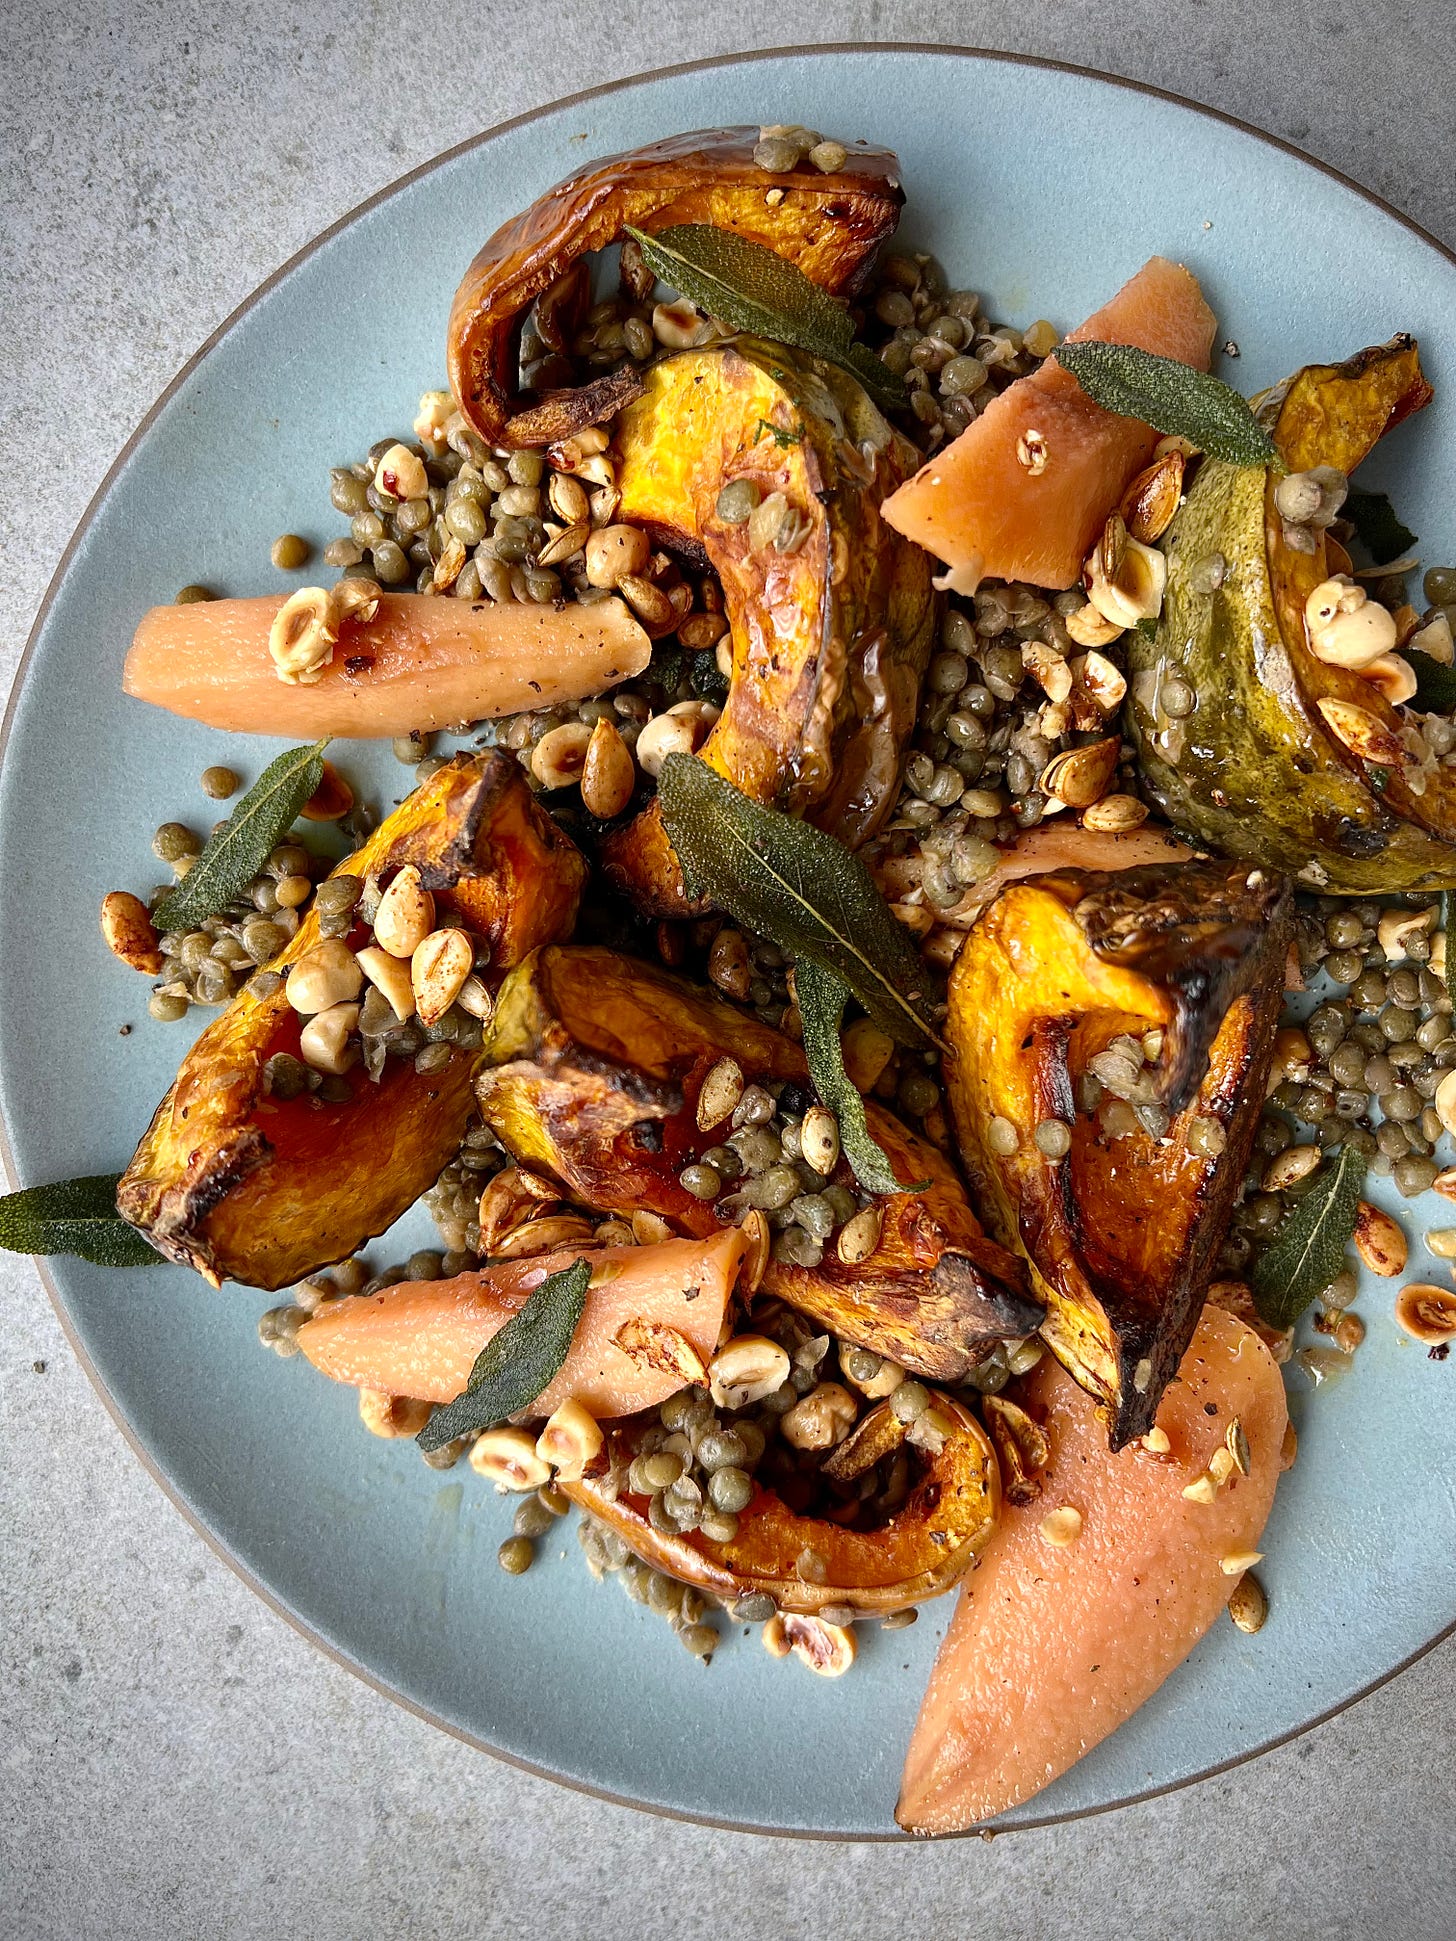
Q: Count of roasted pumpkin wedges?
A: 7